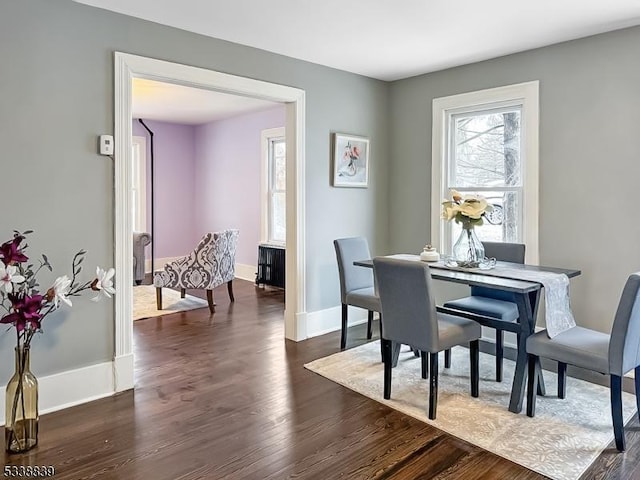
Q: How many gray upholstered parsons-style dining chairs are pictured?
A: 4